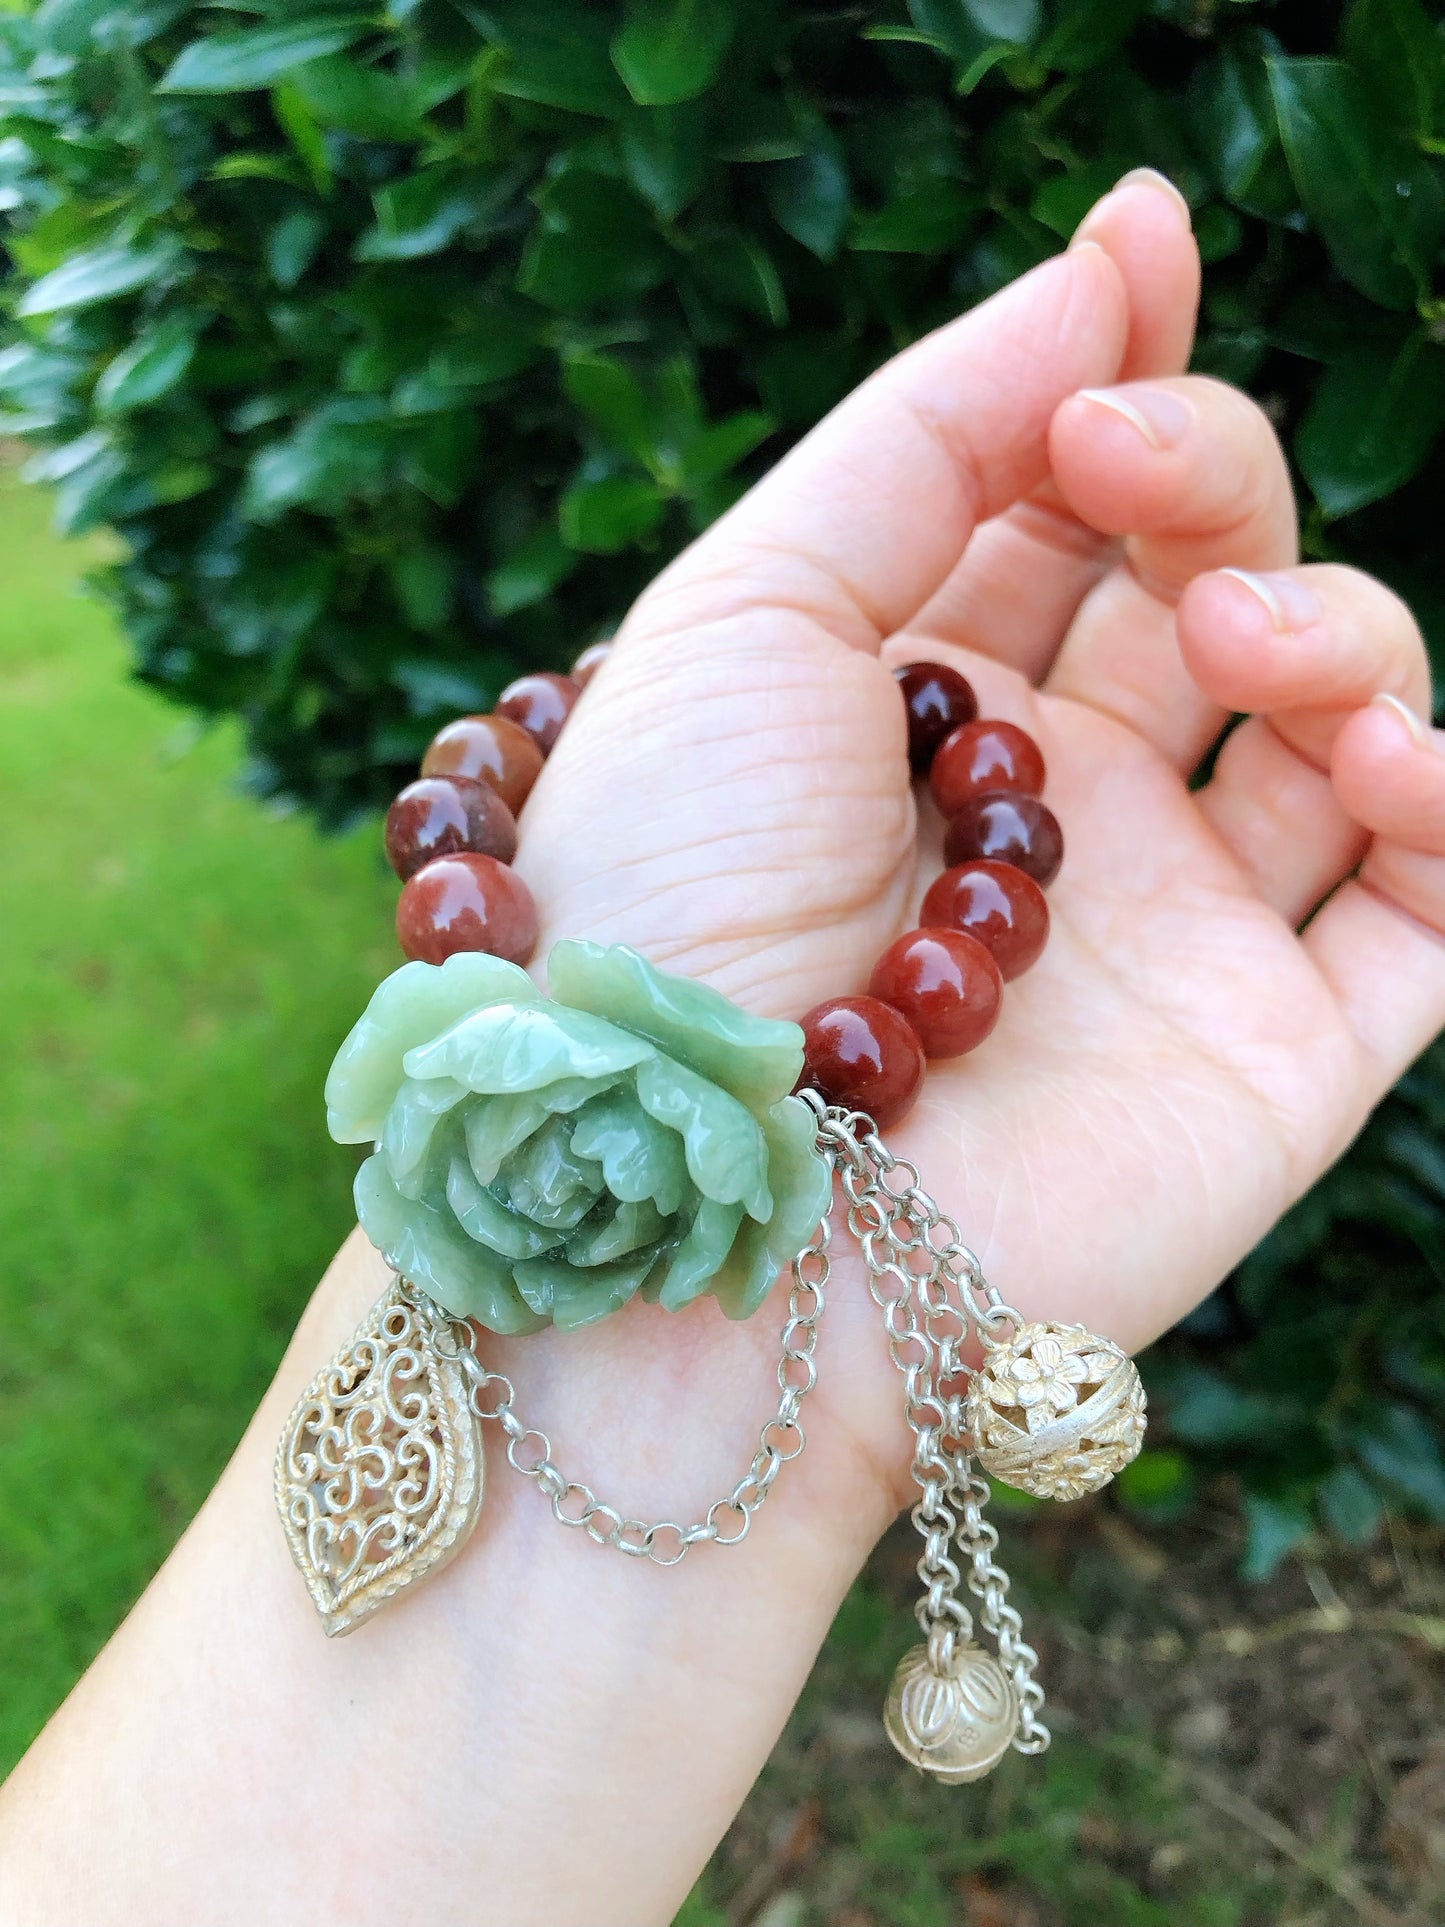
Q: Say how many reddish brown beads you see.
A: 11